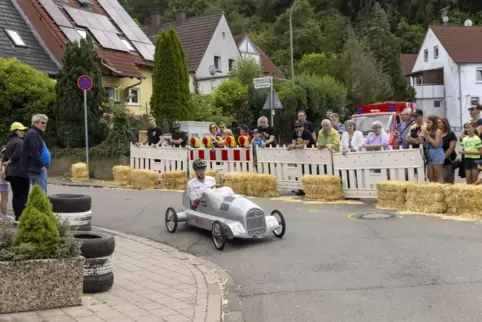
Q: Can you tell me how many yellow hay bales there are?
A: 11